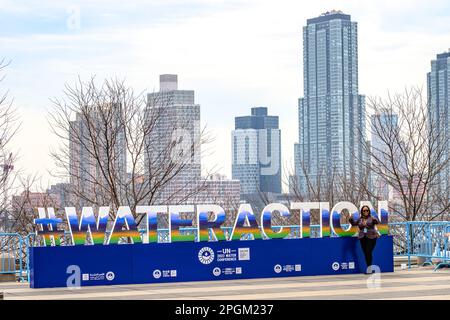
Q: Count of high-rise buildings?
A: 6